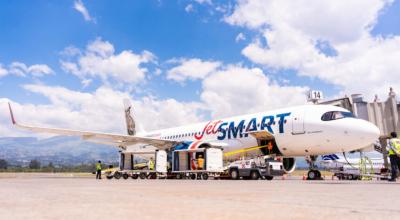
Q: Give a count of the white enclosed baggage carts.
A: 2